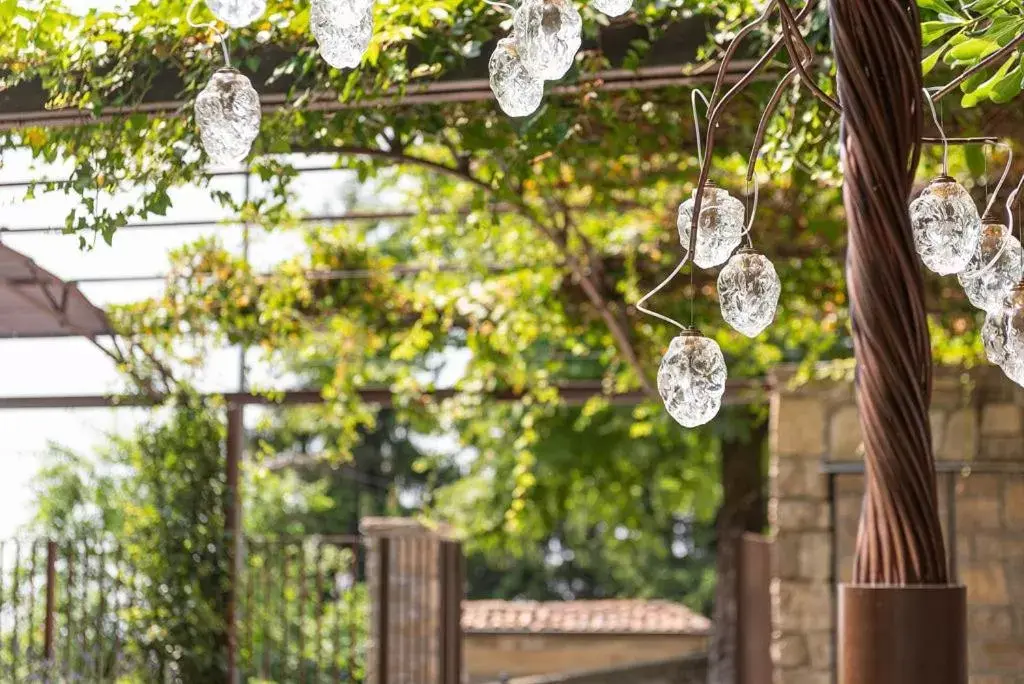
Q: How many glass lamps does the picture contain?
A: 12